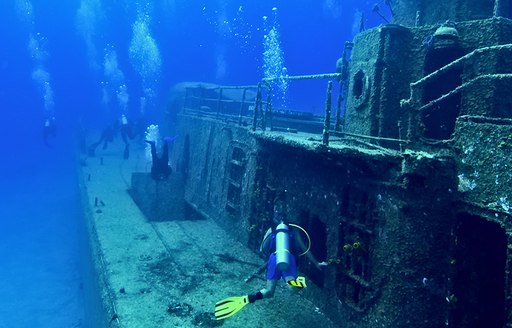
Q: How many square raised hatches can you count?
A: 1